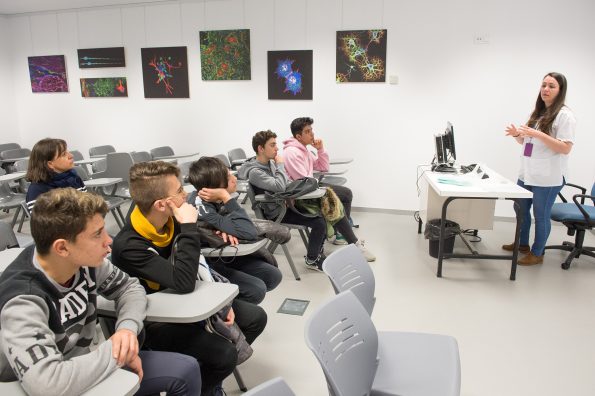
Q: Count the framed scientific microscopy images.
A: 7